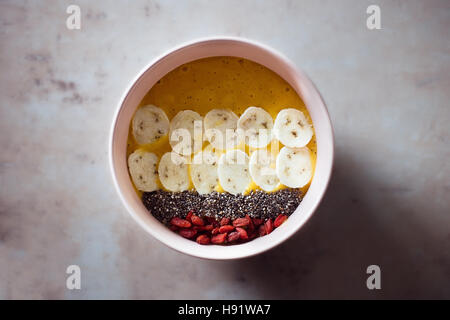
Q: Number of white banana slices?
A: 11